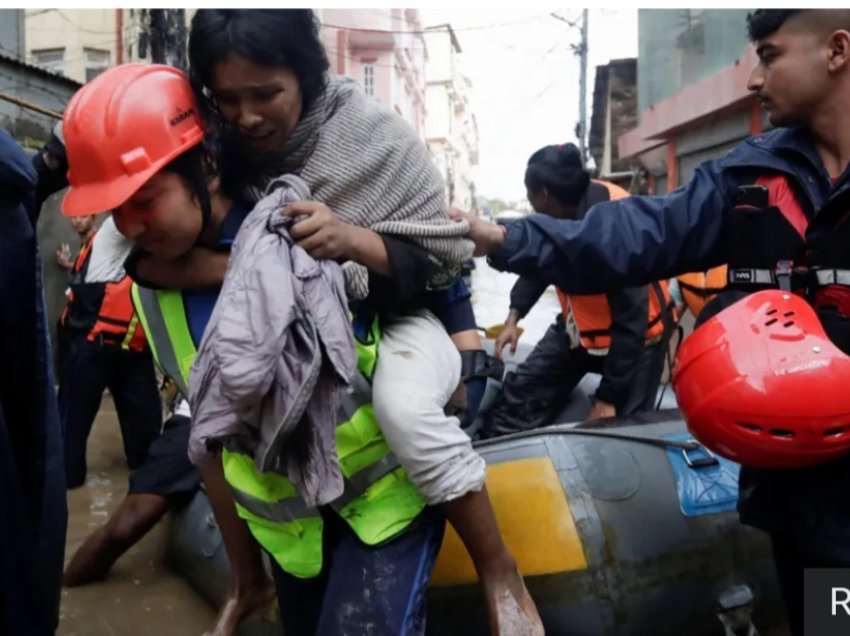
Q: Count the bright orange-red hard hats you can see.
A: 2